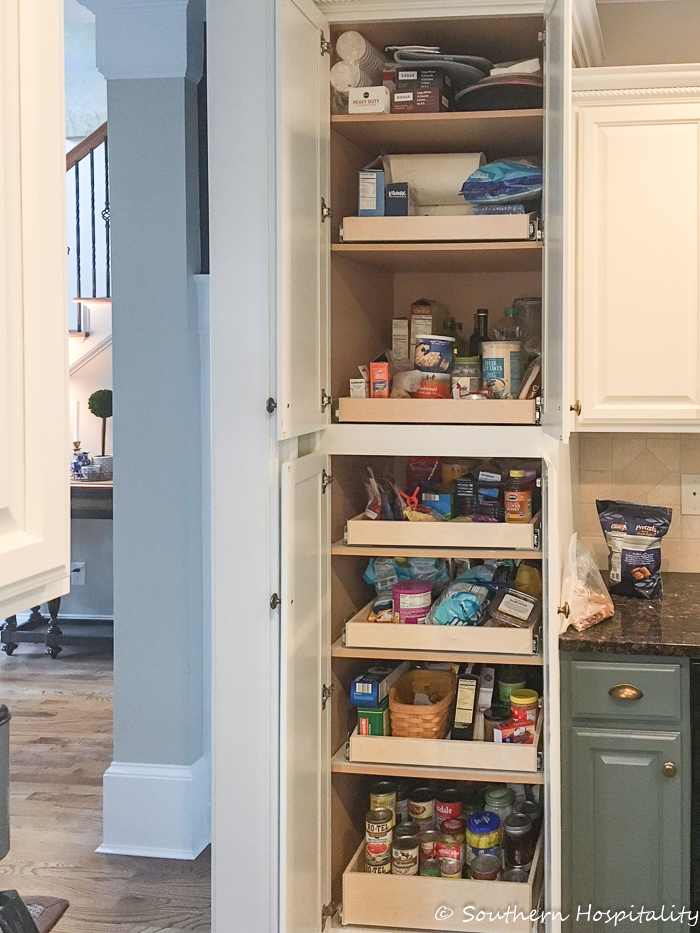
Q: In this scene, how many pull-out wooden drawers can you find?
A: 6